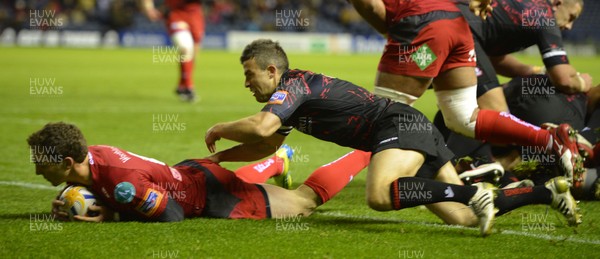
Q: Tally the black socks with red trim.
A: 2